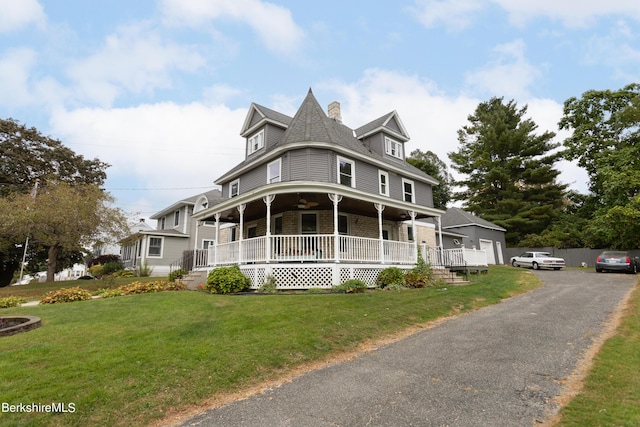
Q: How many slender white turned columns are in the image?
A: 8